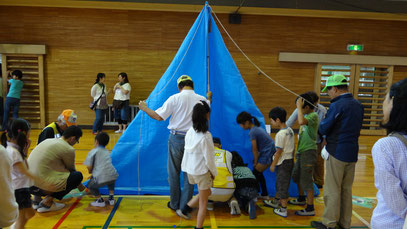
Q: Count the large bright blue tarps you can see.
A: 1